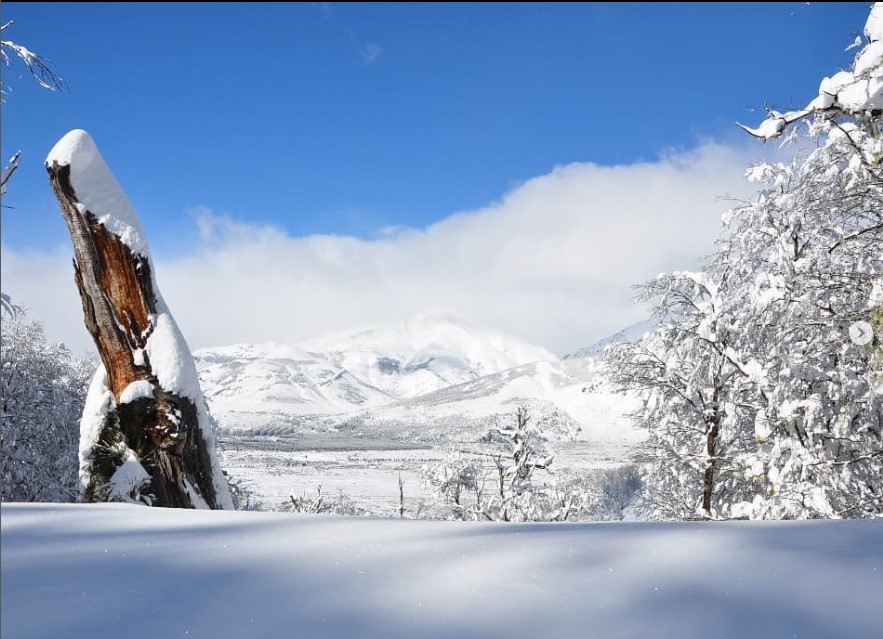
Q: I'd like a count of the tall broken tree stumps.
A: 1